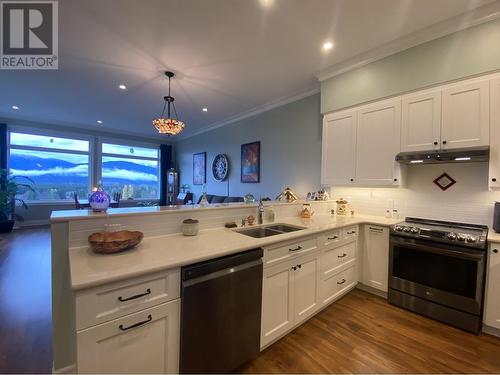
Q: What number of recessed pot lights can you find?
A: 6